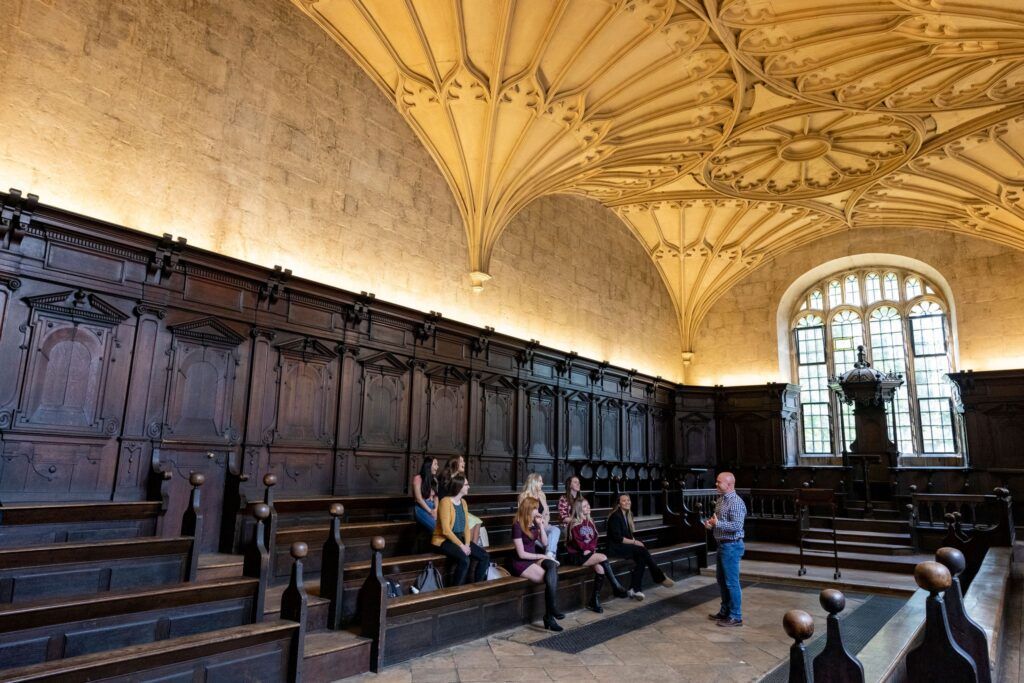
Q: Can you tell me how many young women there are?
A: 8